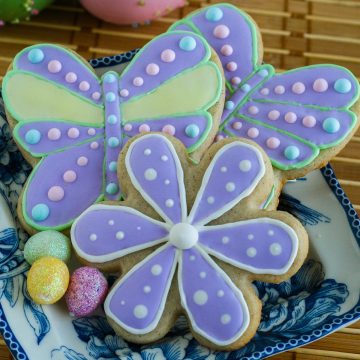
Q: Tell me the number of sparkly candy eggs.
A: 3